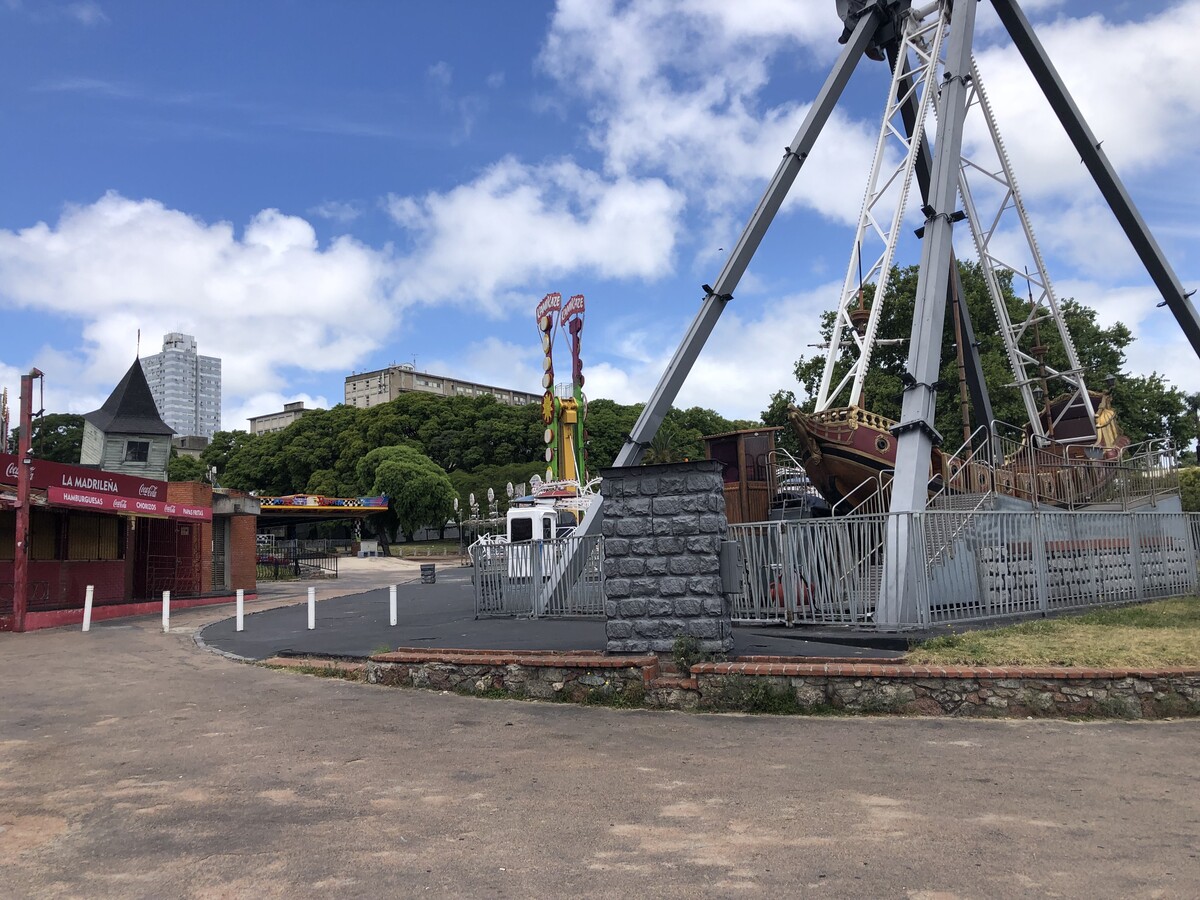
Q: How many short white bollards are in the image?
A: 5